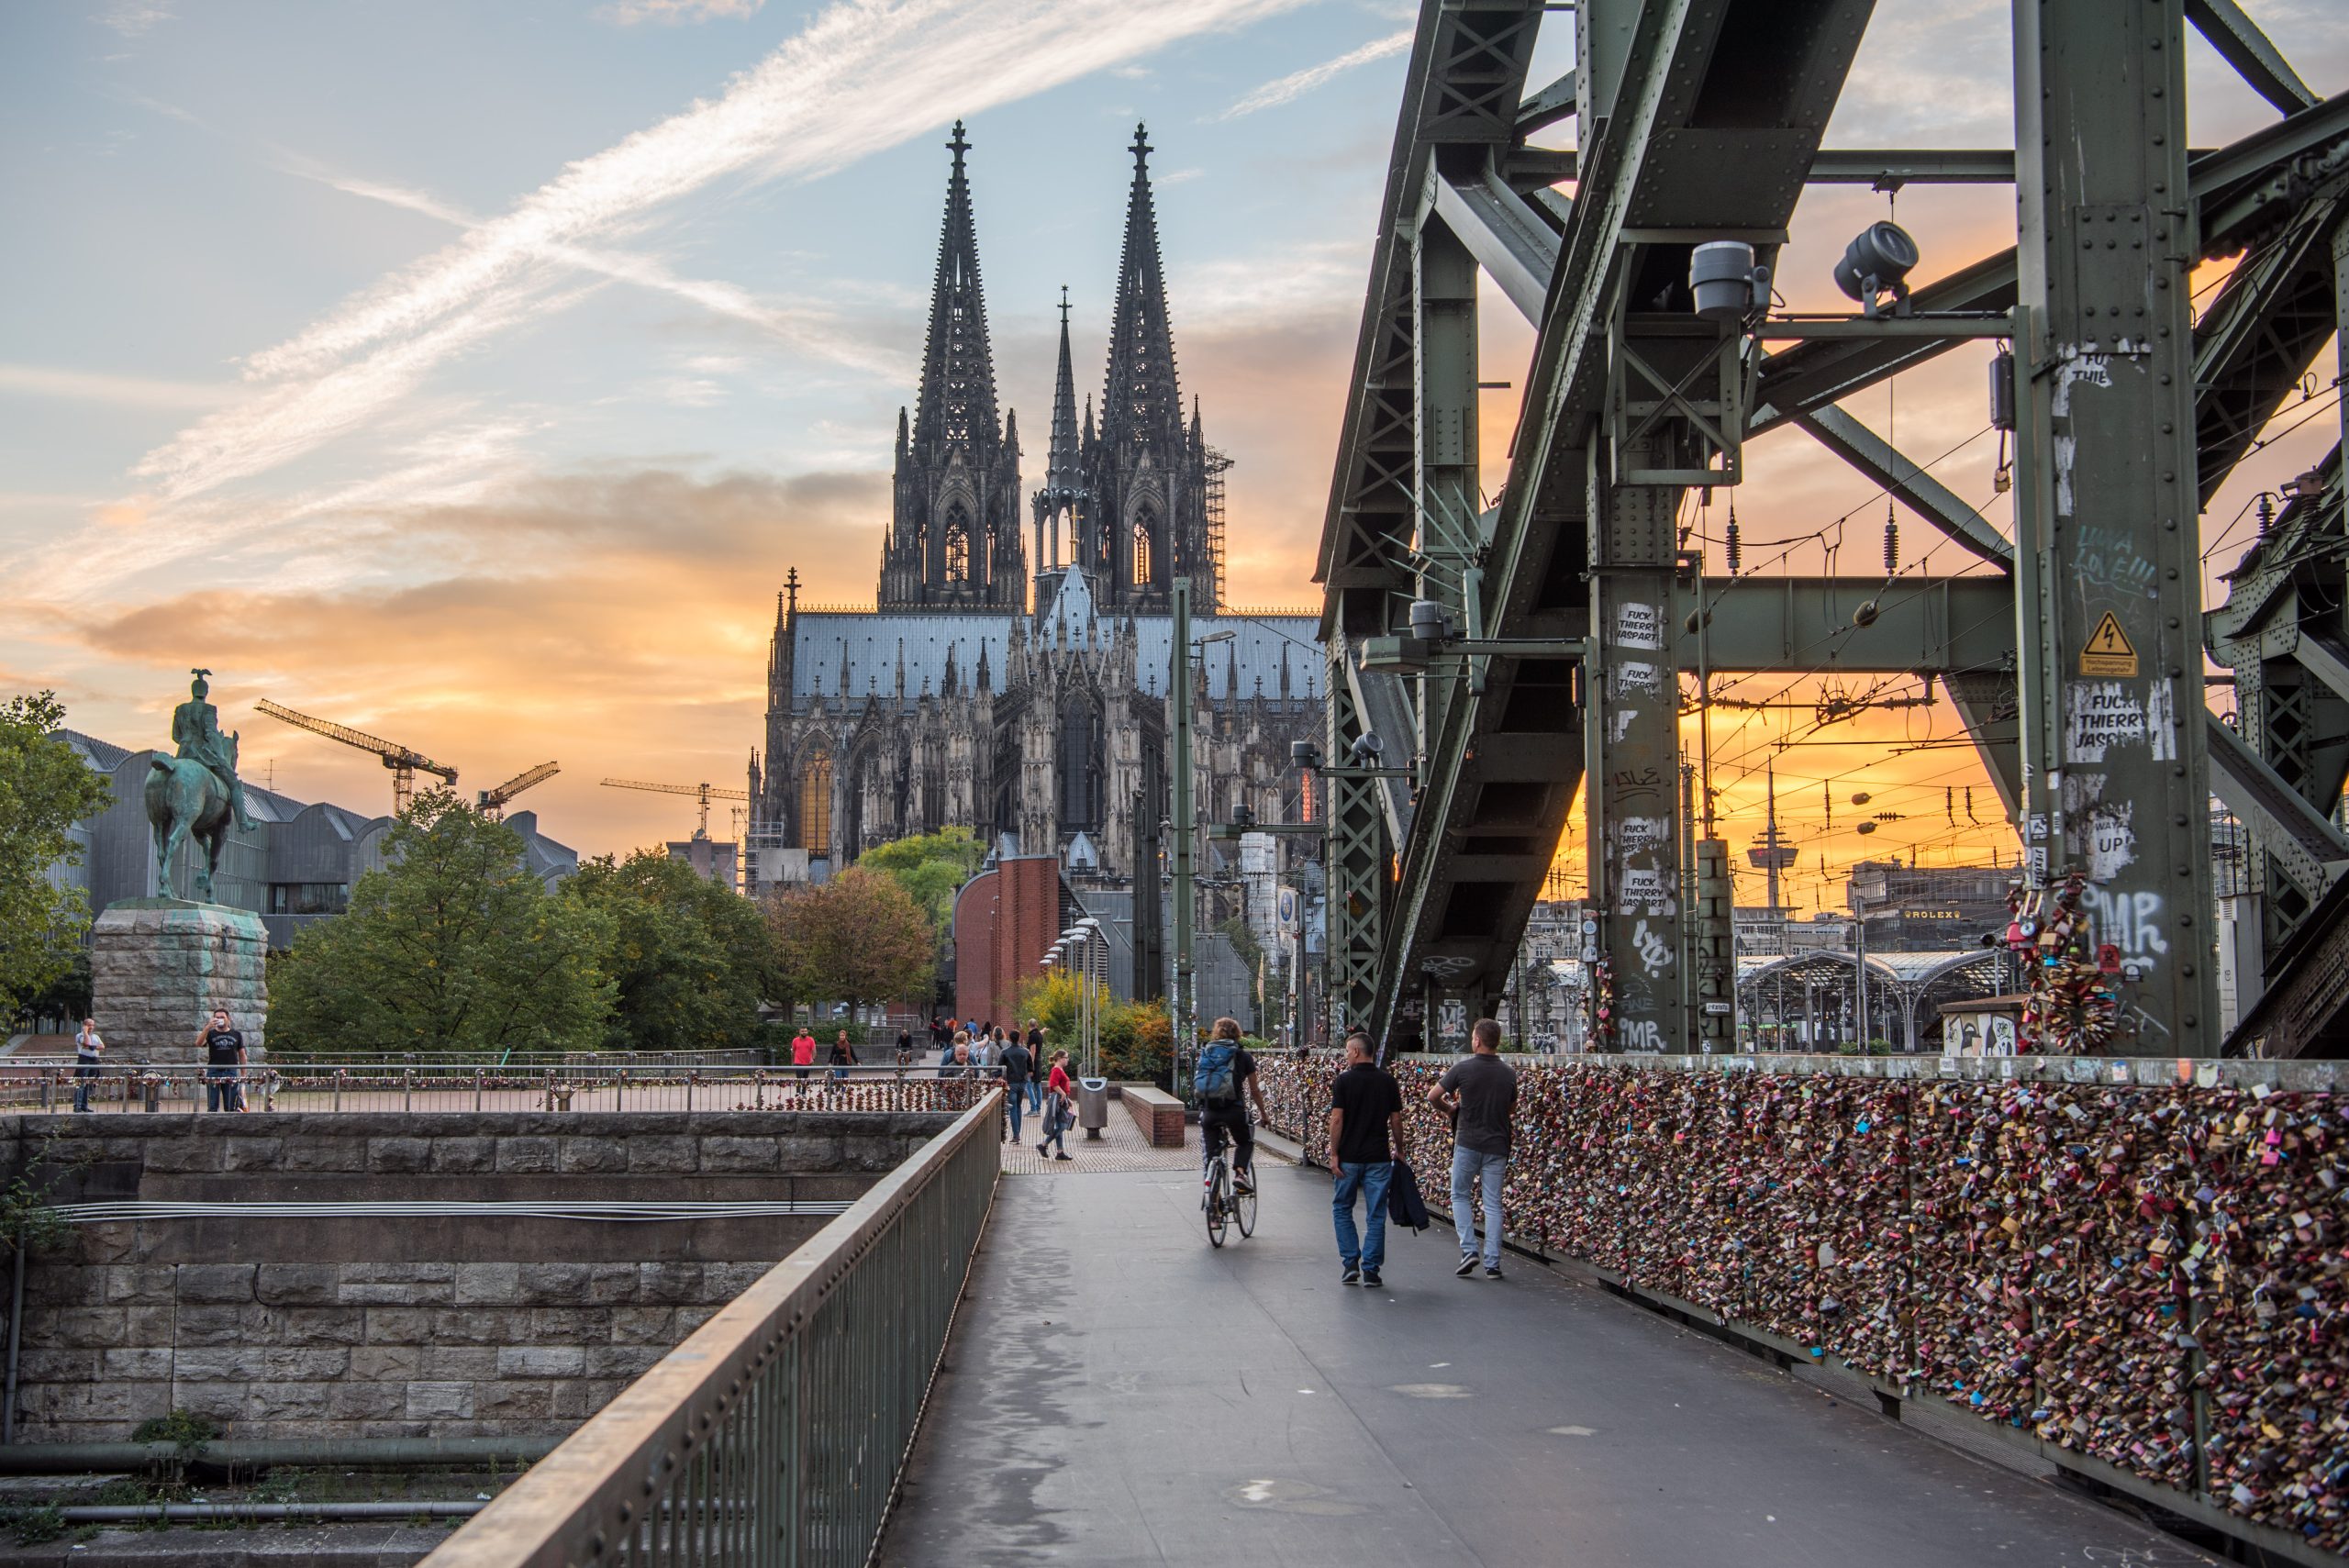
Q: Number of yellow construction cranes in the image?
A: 3